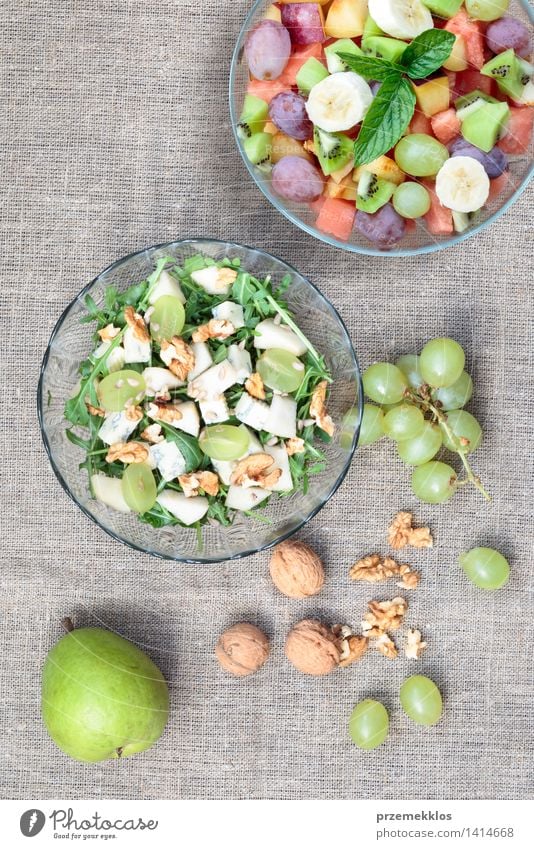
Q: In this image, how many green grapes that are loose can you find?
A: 3